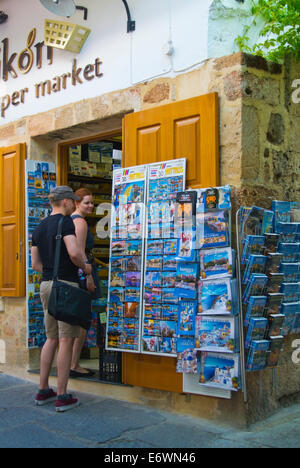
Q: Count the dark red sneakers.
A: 2